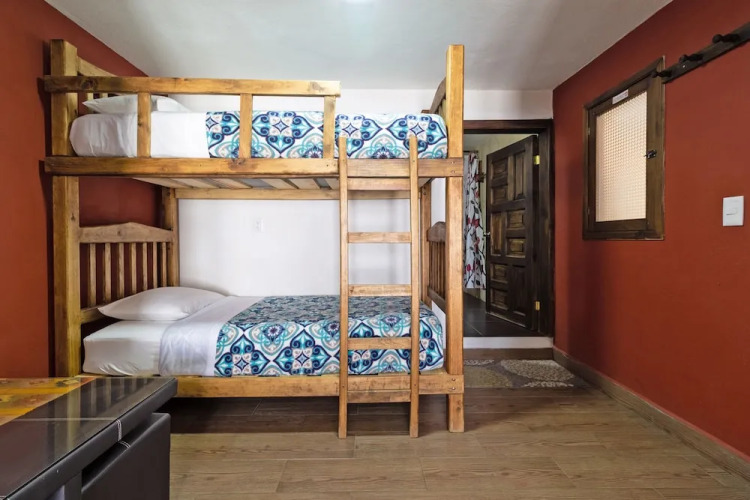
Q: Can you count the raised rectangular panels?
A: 9